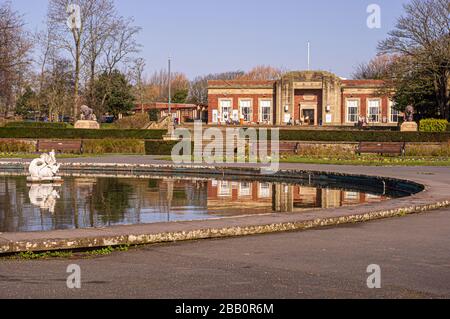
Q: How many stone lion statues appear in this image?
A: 2